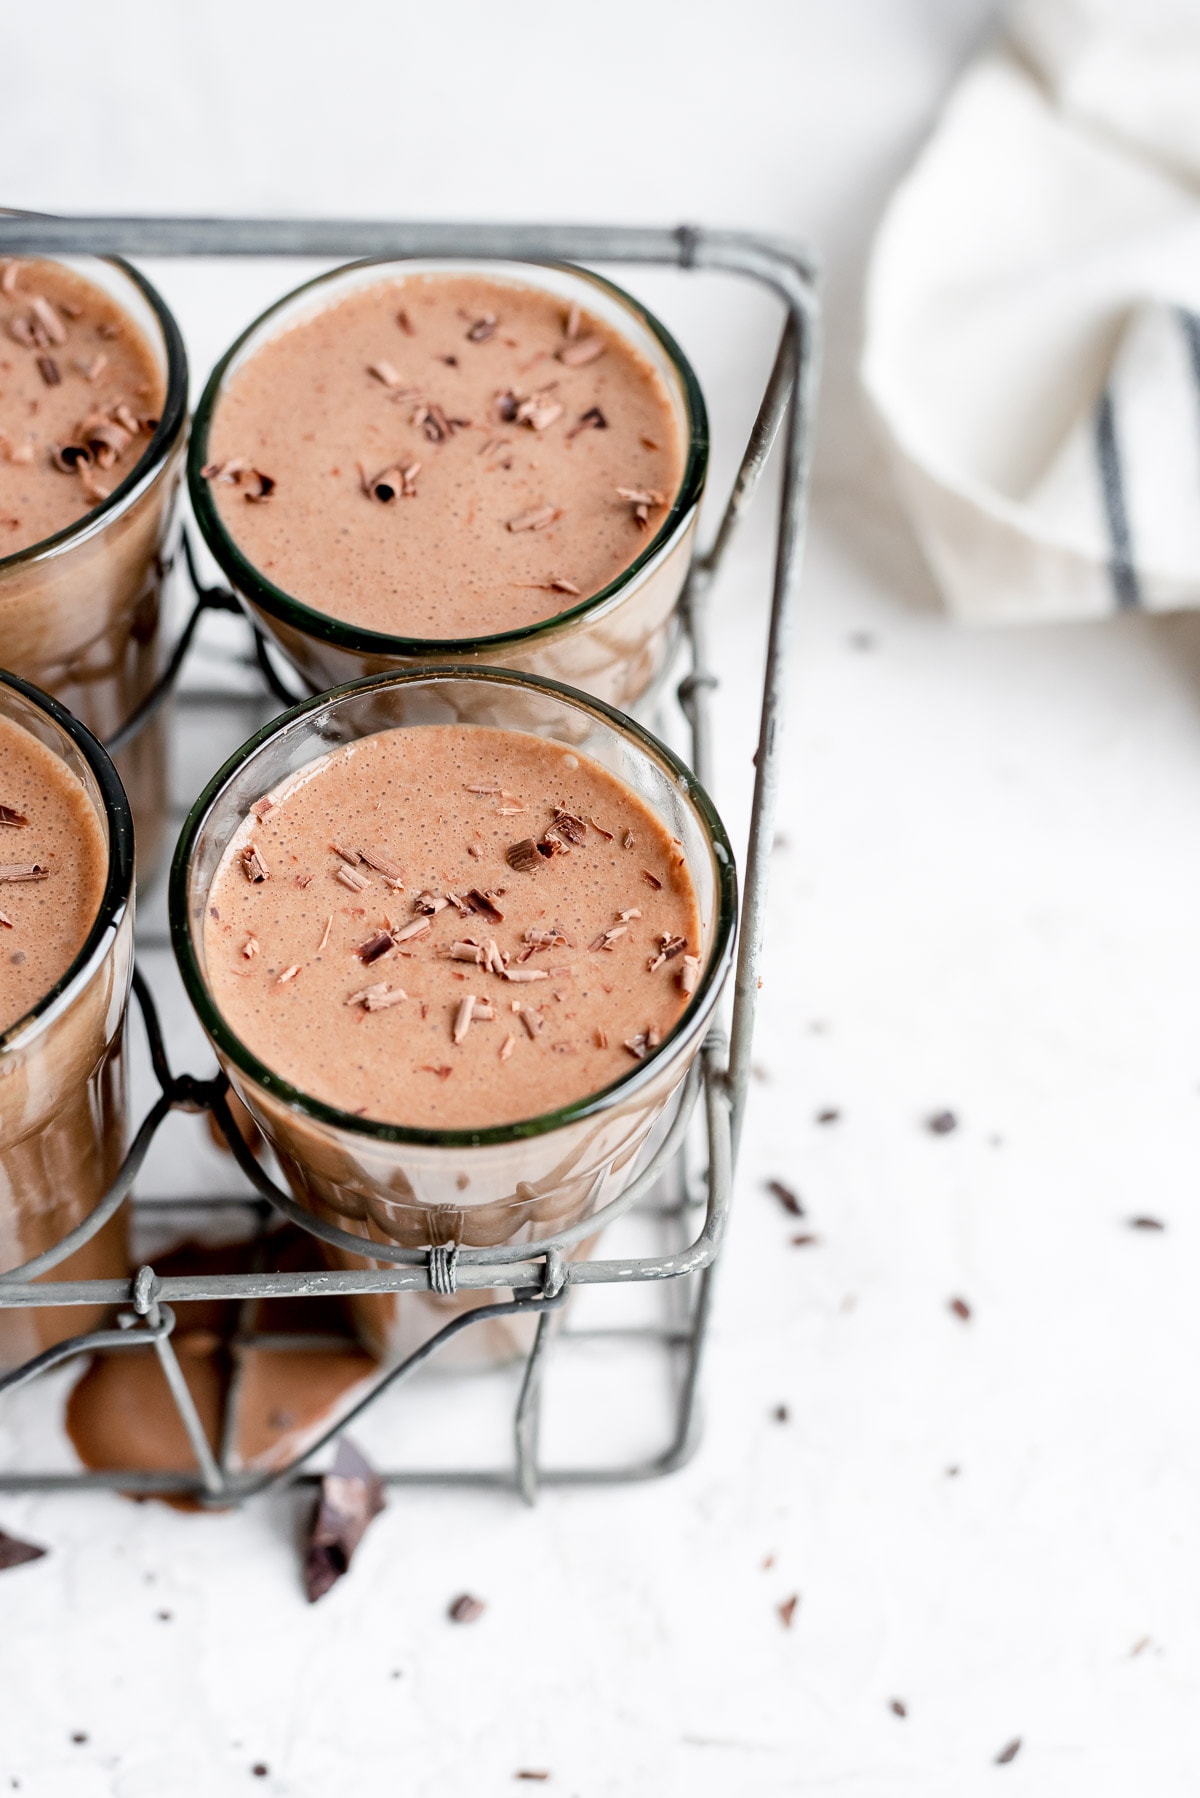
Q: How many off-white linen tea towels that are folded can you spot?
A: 1